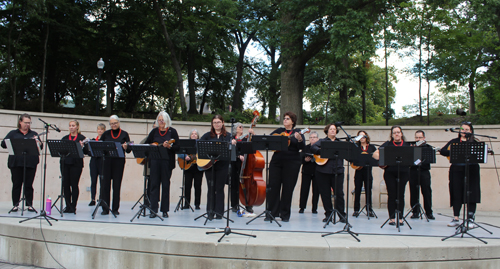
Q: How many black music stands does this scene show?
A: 13